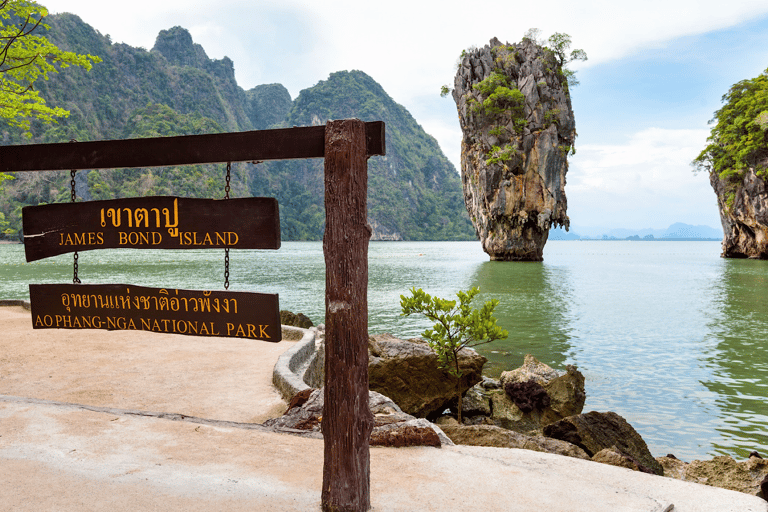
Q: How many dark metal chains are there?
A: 4